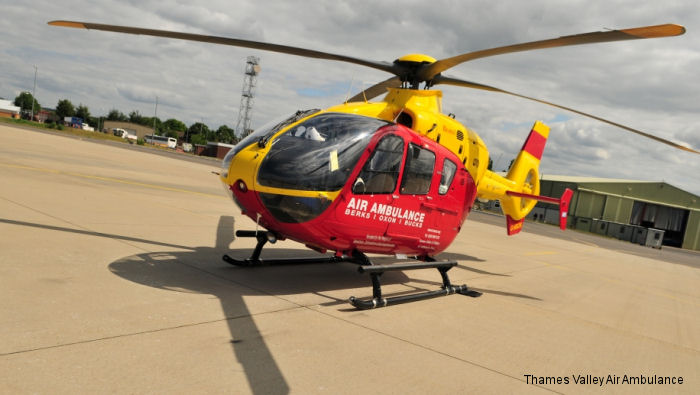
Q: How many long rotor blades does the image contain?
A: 4